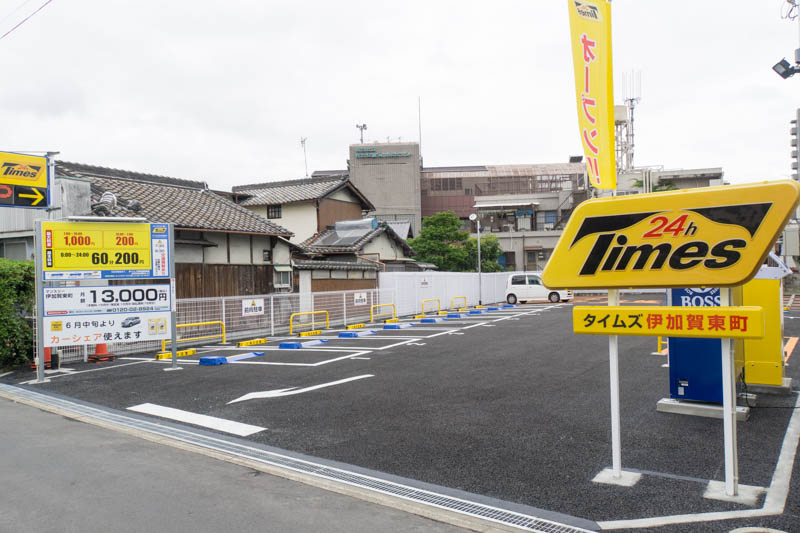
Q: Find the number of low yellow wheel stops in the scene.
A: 9